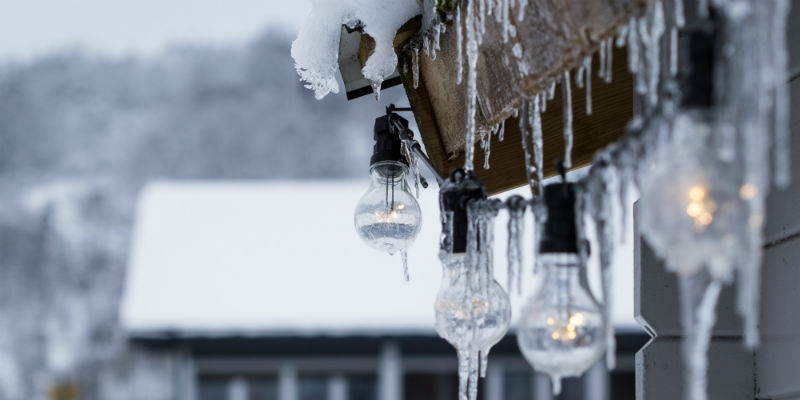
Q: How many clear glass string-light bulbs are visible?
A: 4